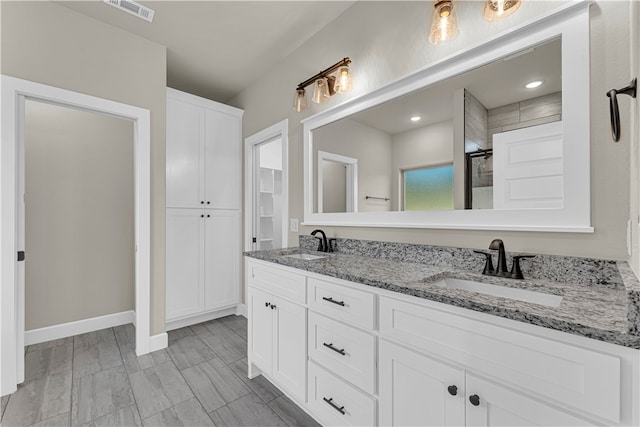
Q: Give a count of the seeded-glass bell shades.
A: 5